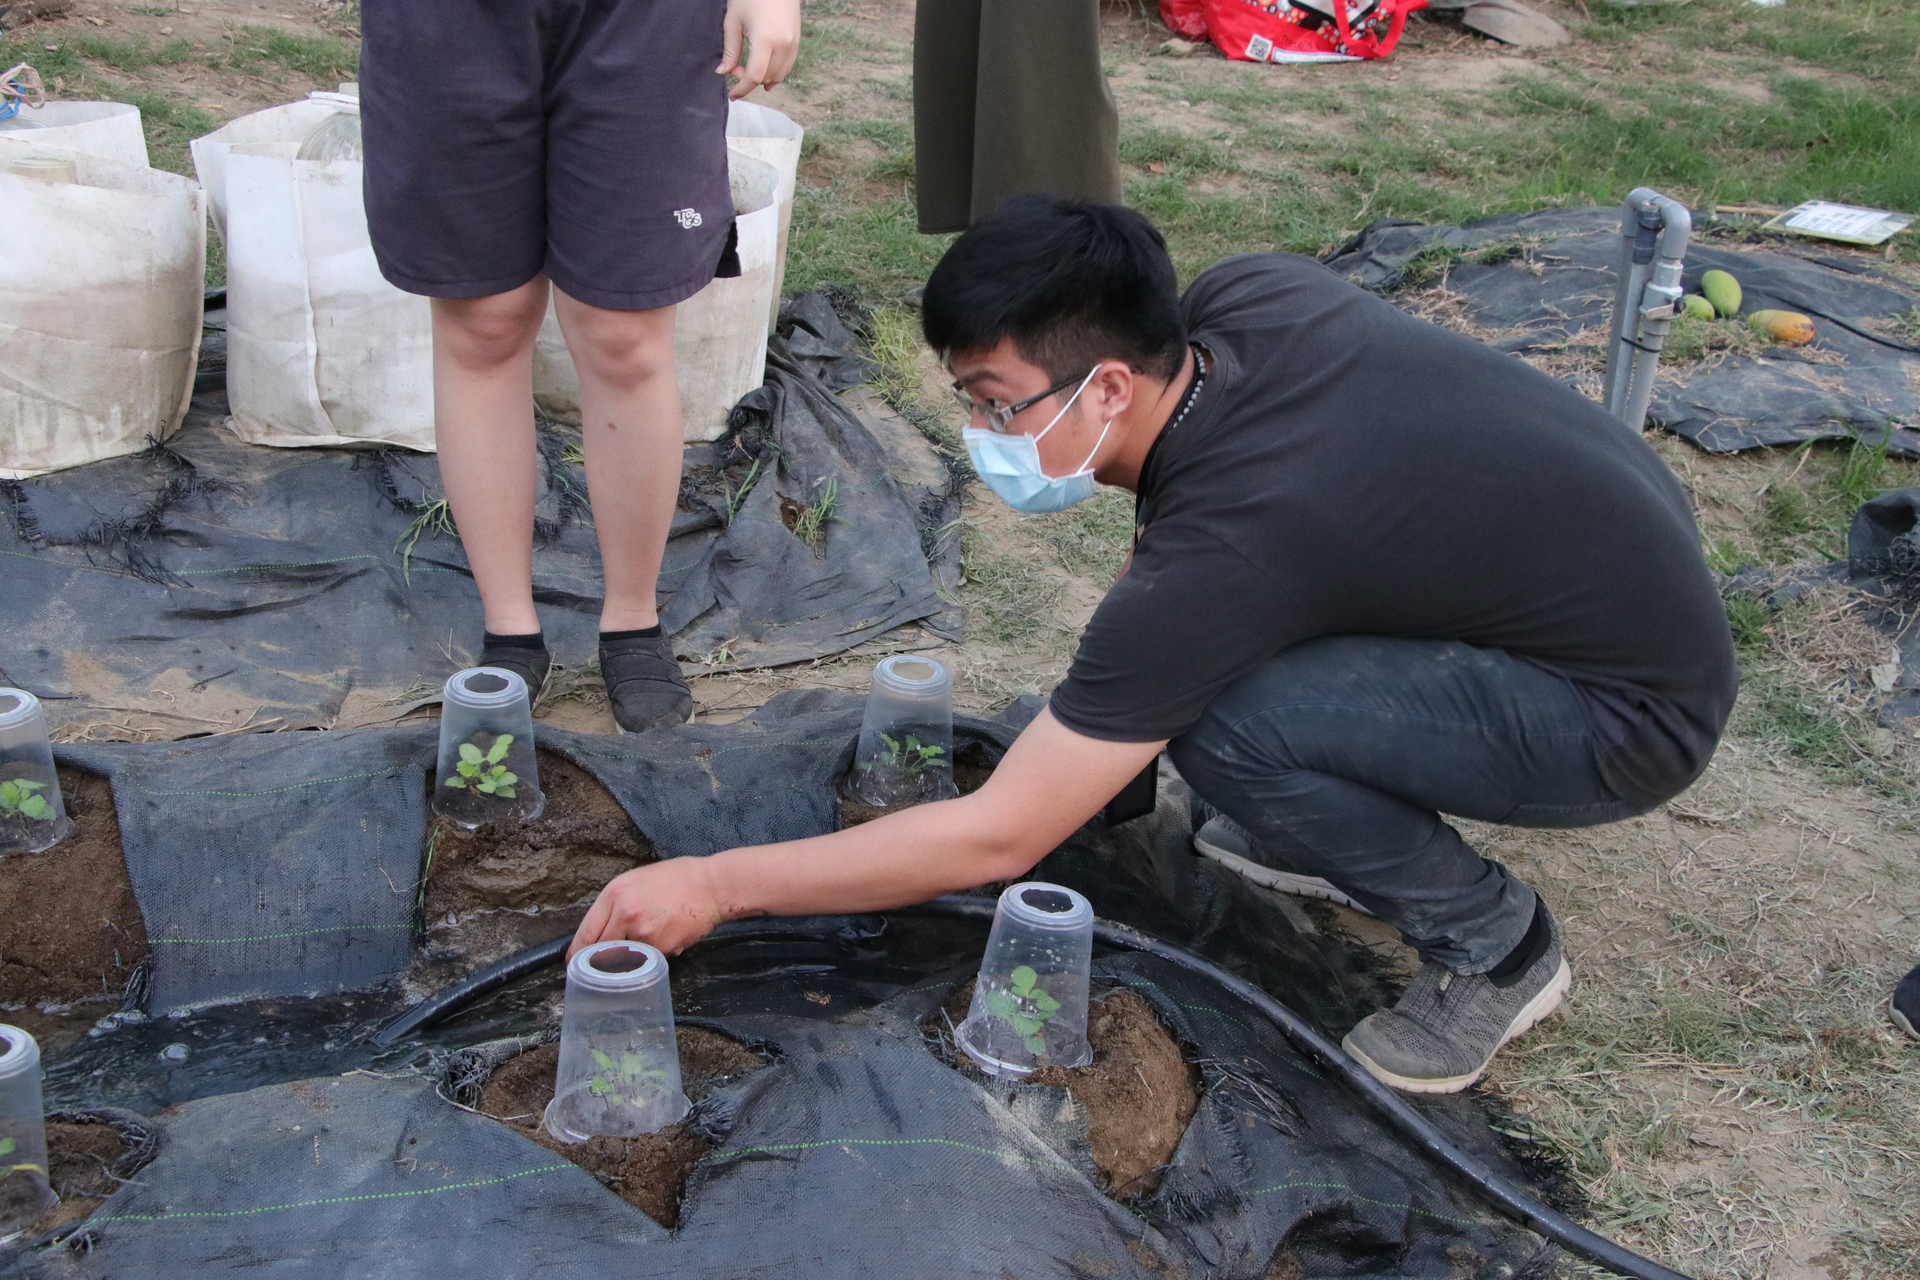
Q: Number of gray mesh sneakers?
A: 2